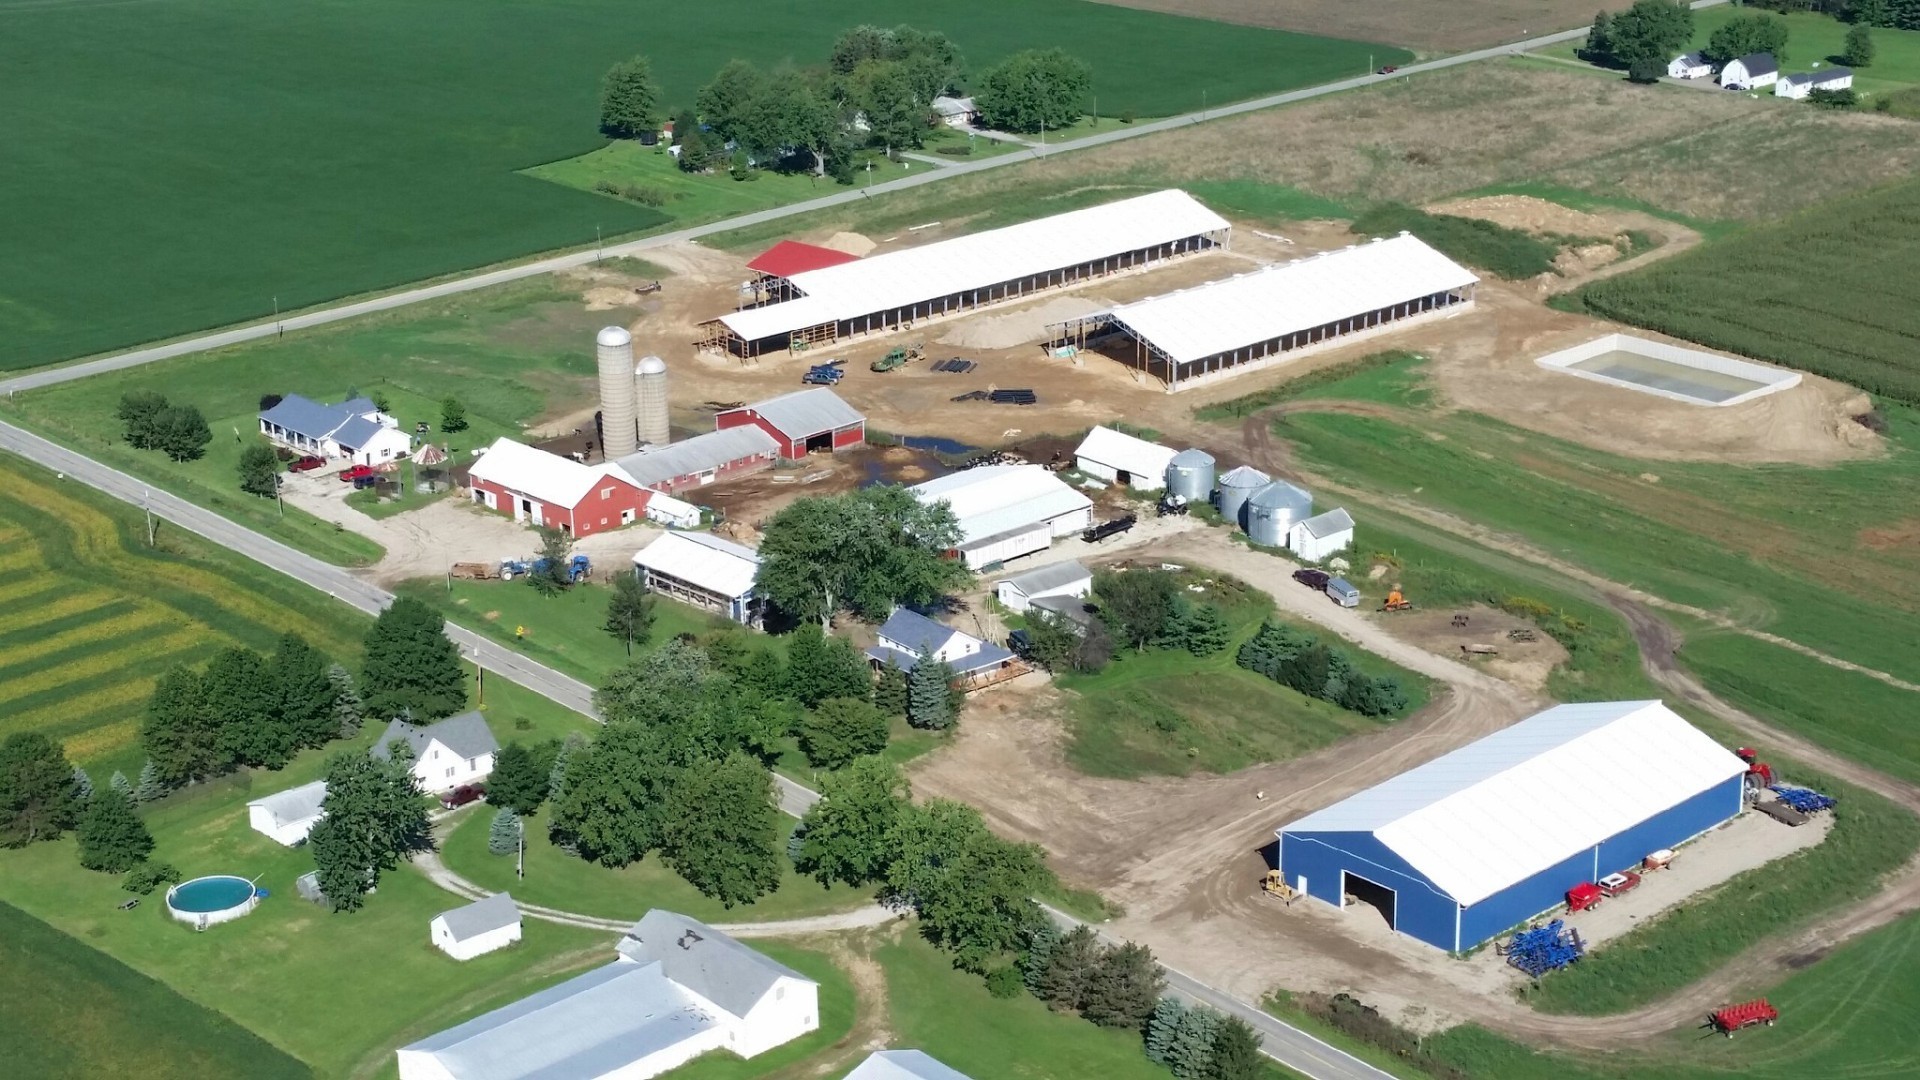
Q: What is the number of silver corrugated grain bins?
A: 3